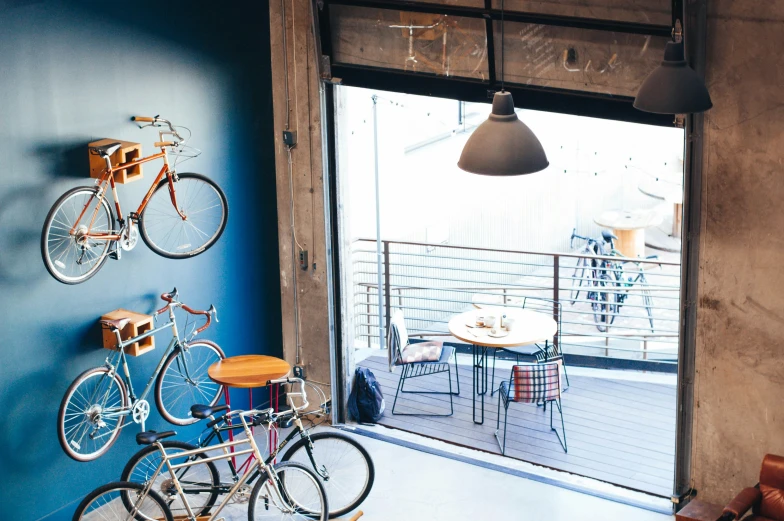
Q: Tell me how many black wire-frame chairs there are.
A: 3